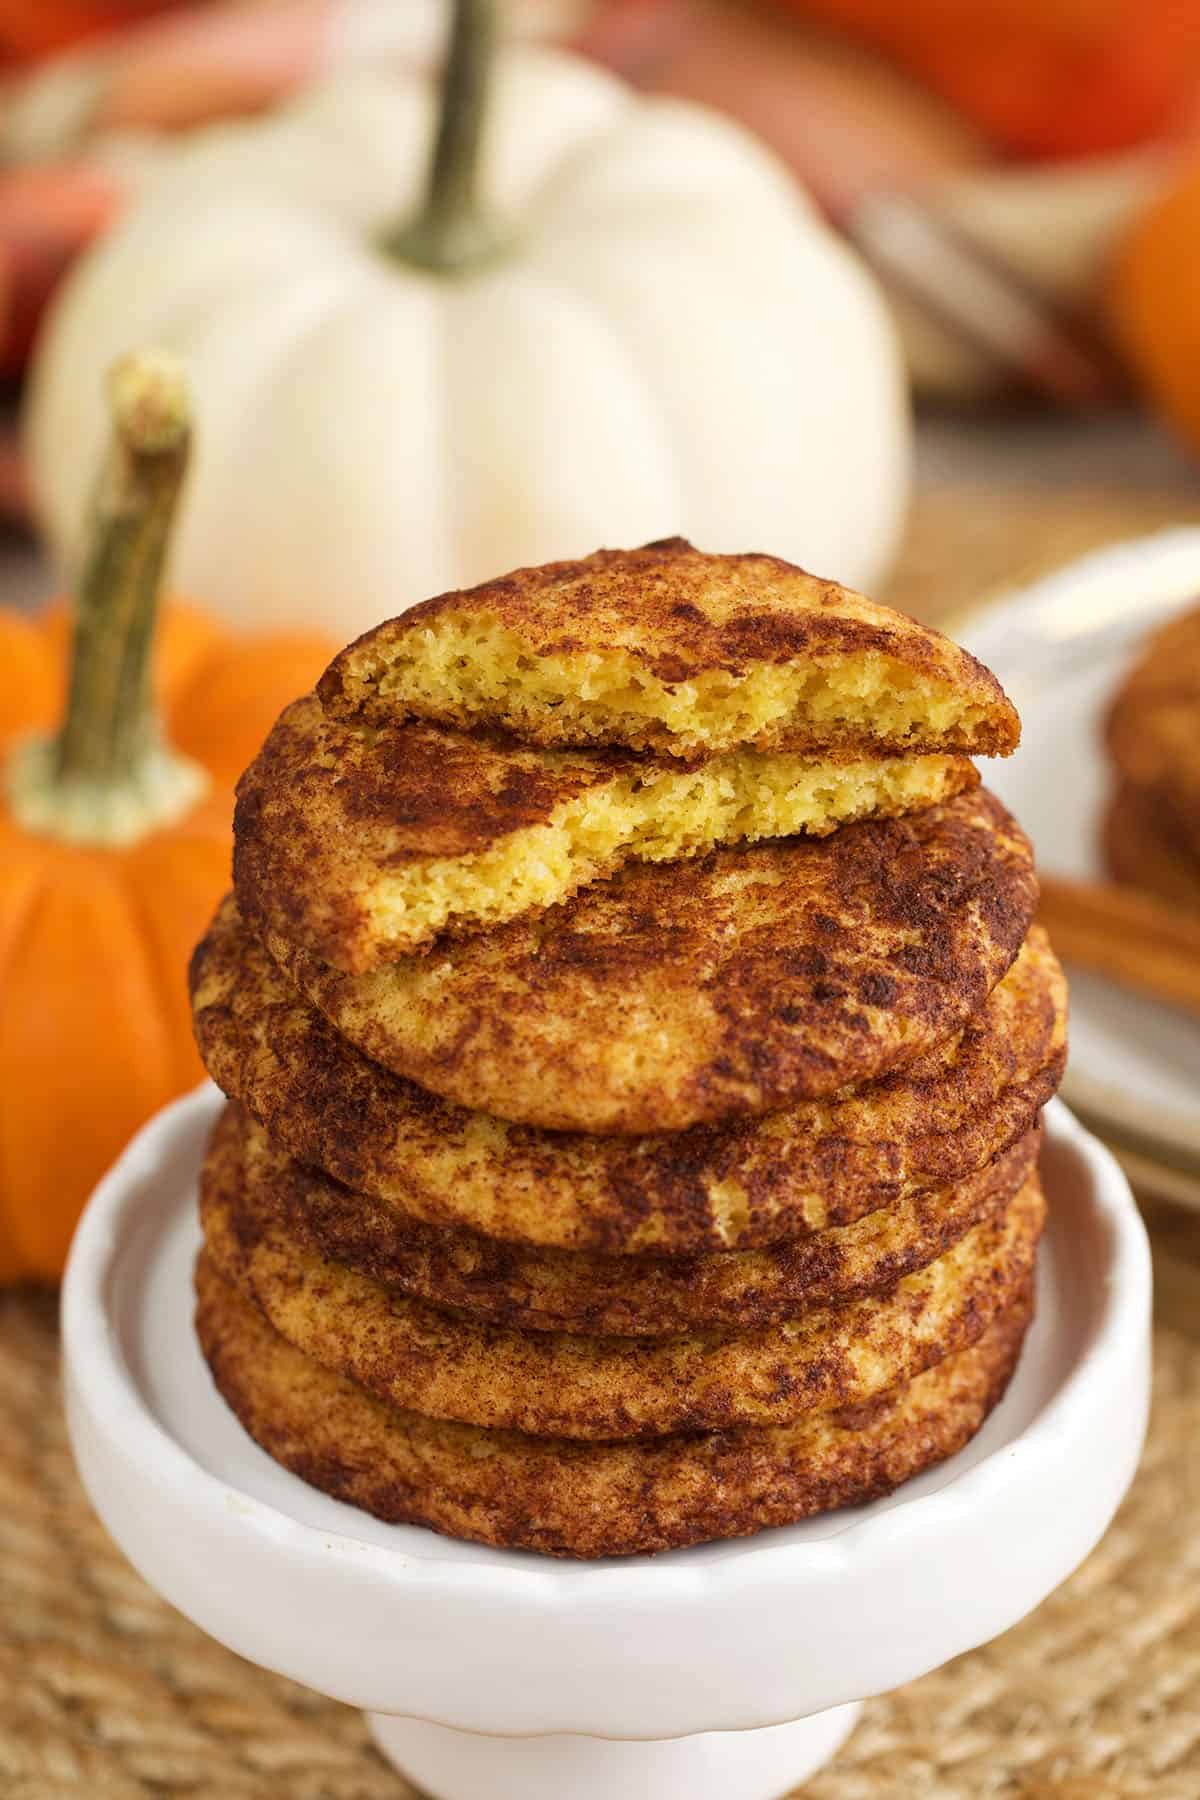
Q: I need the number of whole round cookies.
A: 5